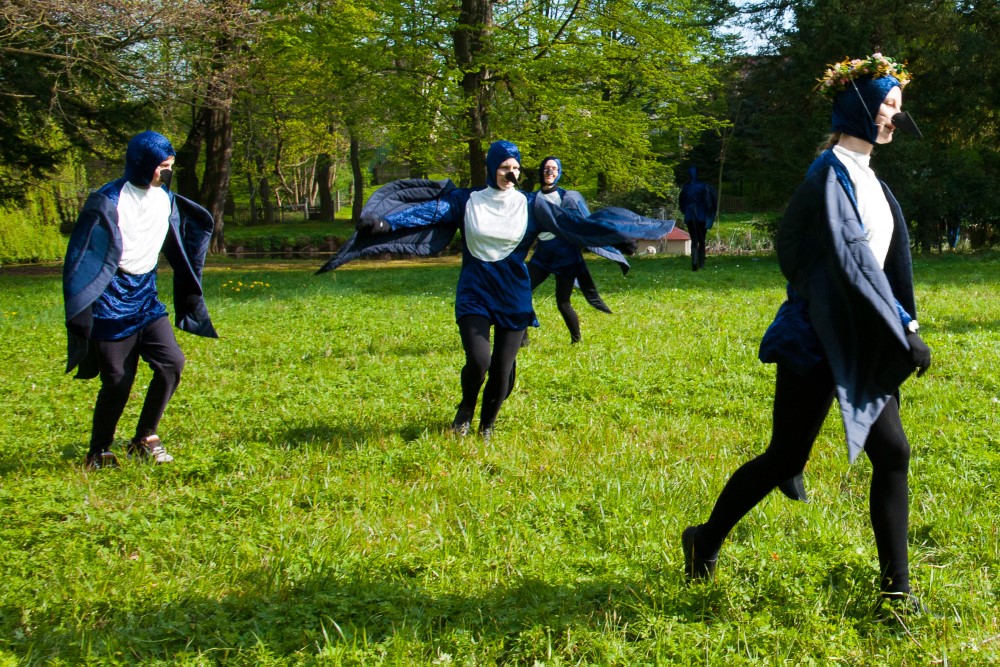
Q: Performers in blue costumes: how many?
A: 5